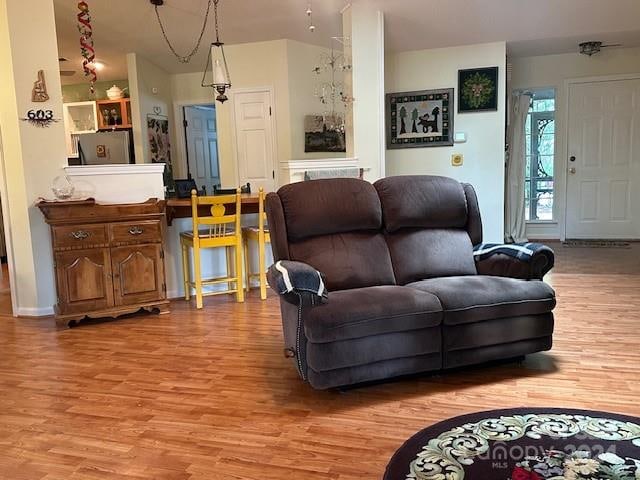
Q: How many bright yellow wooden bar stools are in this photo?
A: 2